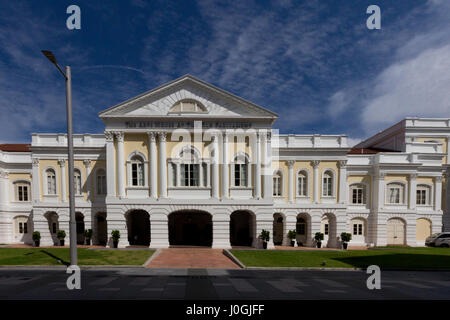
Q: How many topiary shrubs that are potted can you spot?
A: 8